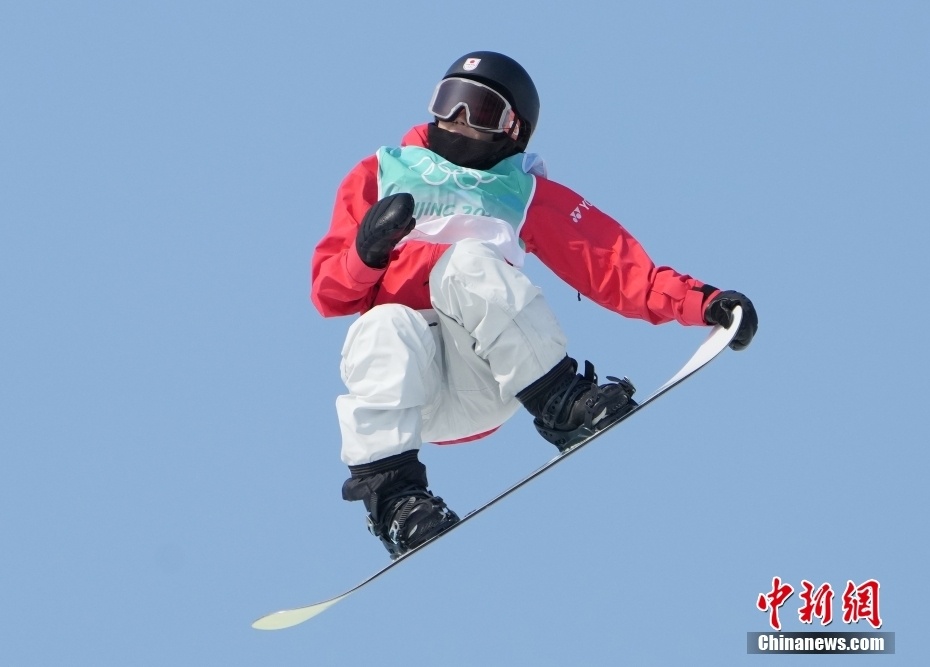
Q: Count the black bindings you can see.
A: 2